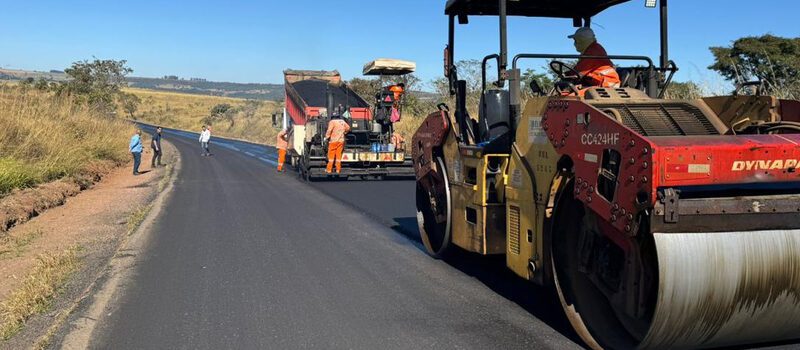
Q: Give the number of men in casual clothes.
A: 3